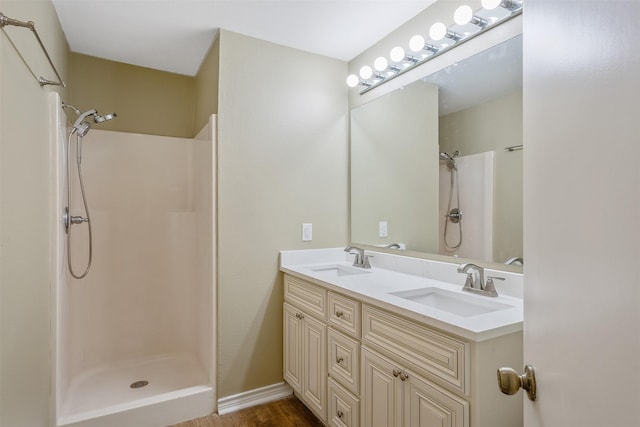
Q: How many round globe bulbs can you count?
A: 8